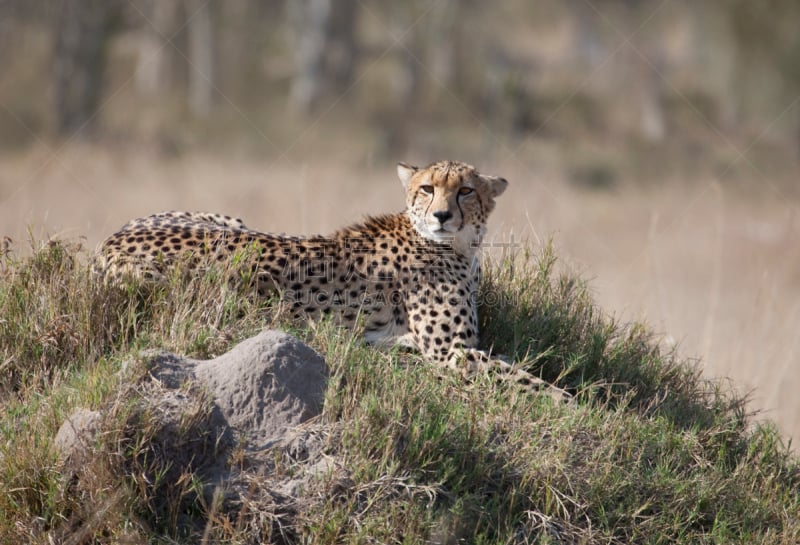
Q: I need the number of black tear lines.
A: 2